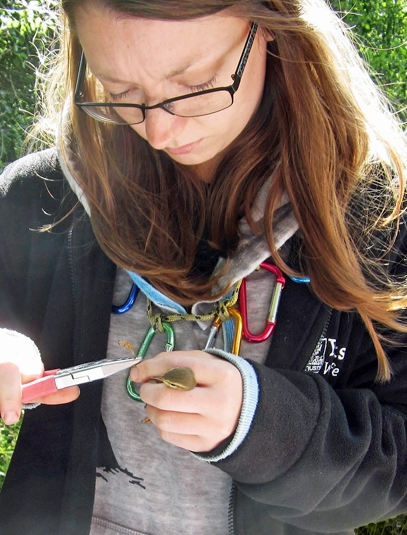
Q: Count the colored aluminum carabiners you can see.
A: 5